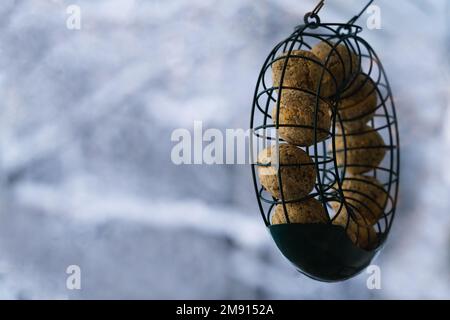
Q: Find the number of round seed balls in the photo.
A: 9